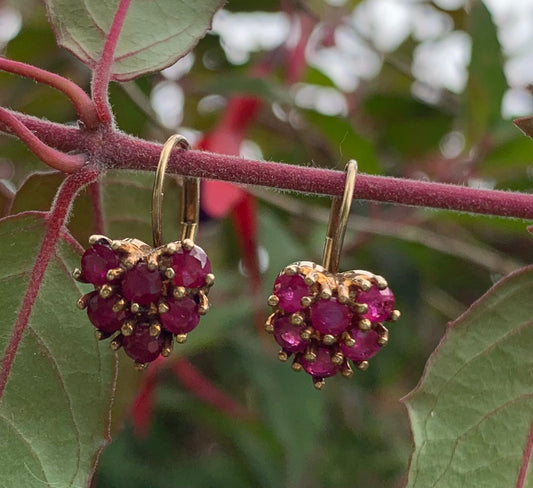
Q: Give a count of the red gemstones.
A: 12